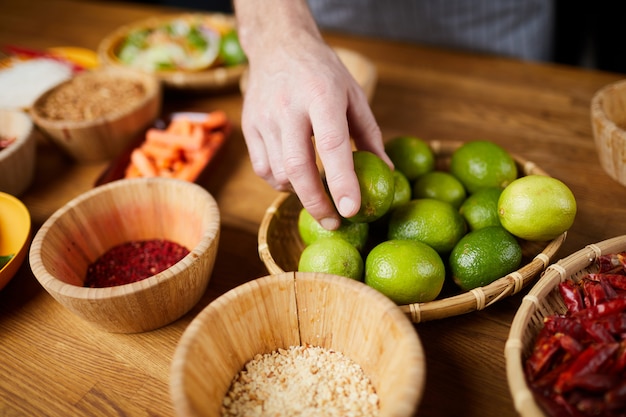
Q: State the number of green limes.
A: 12